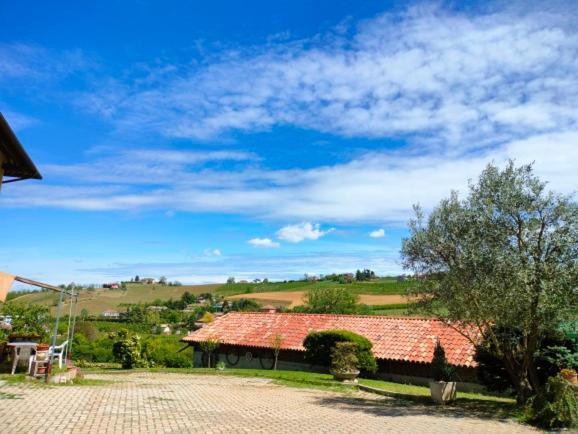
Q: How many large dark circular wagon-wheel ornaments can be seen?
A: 3